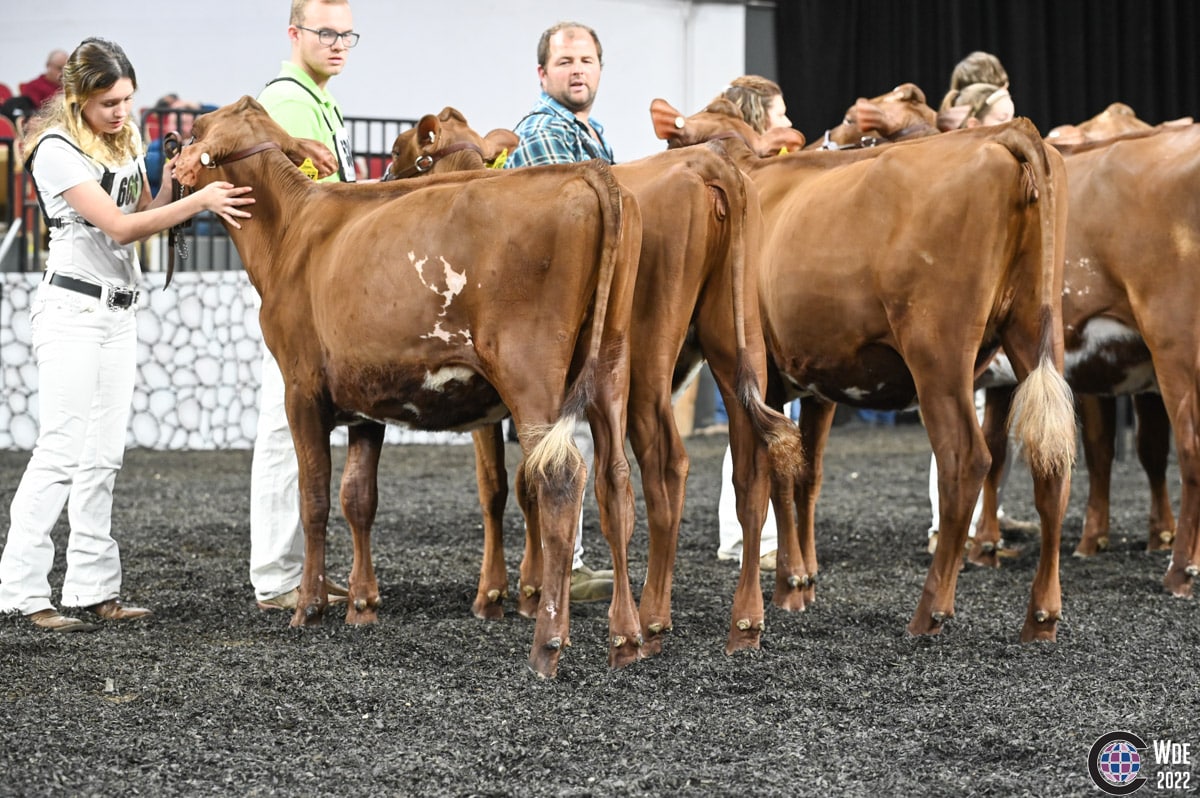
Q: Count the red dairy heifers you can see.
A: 5